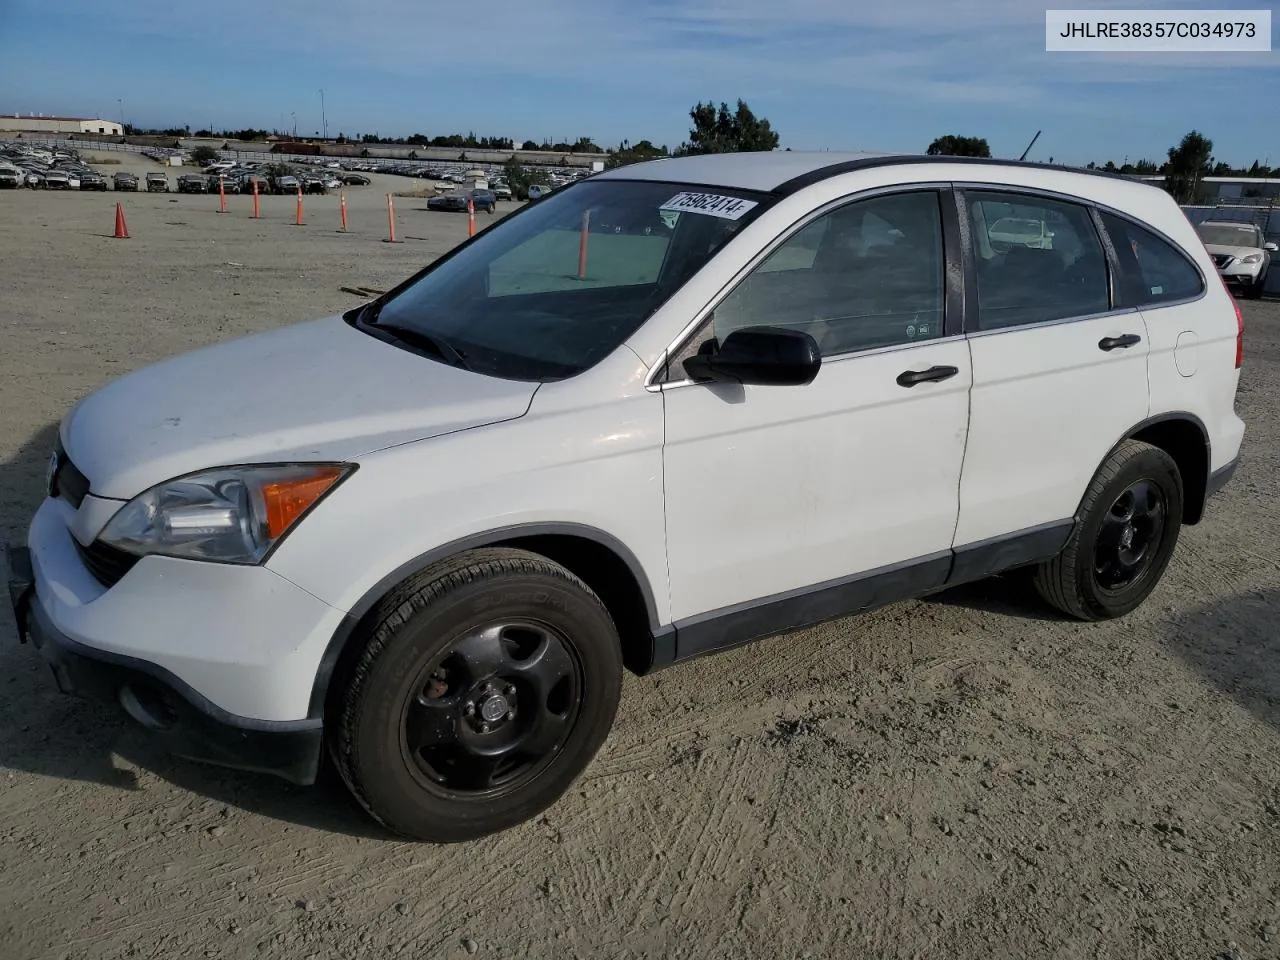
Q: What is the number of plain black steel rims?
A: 2